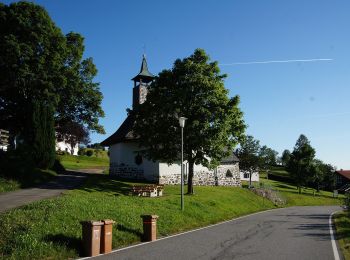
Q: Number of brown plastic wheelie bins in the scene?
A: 3